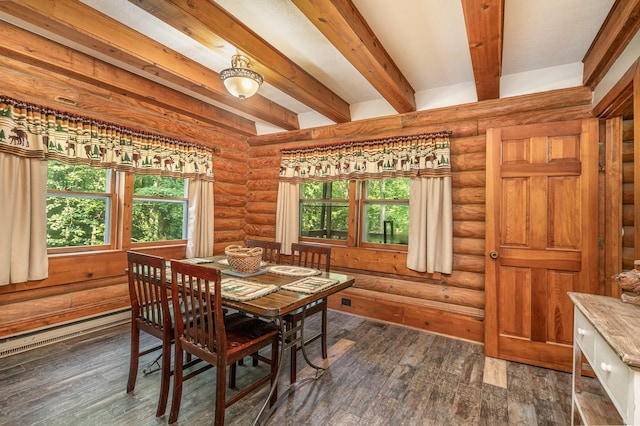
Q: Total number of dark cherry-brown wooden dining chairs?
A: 4